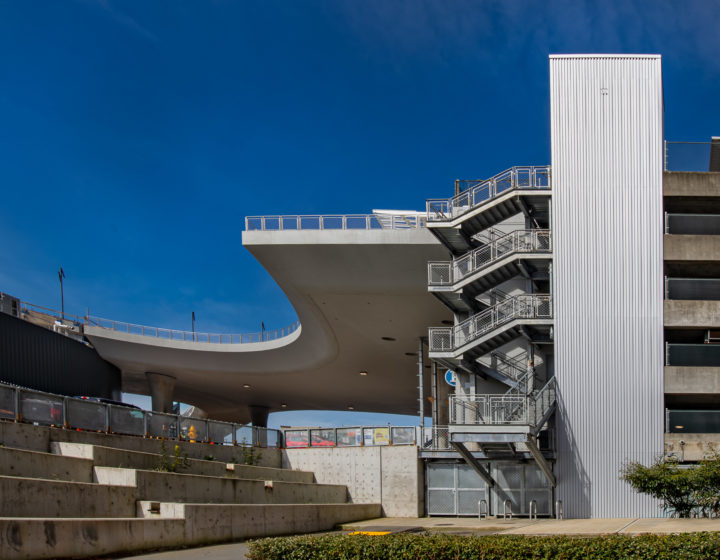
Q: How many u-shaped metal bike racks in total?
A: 4